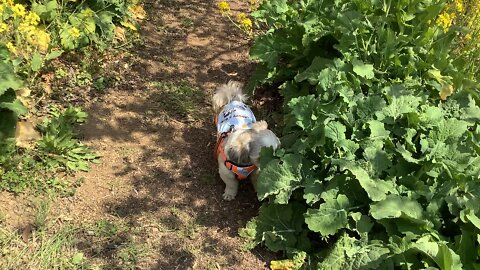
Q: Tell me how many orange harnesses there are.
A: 1